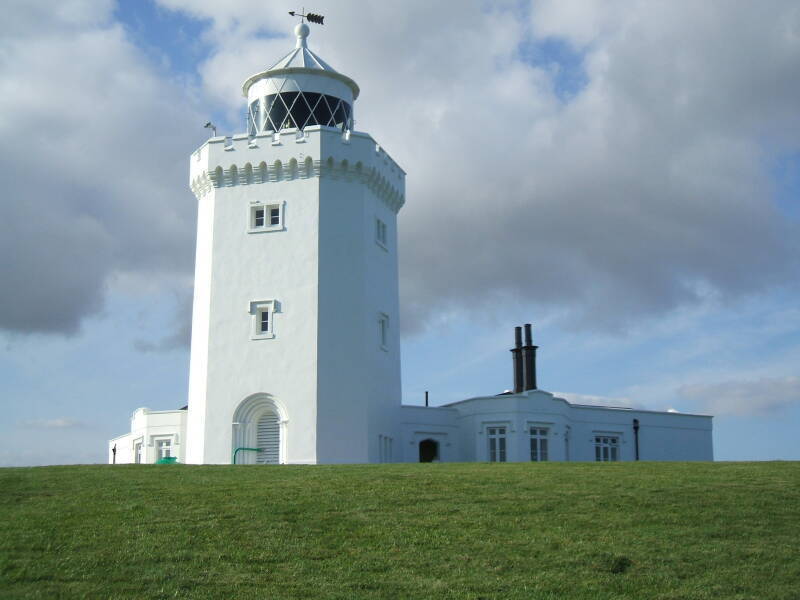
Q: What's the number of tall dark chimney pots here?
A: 2